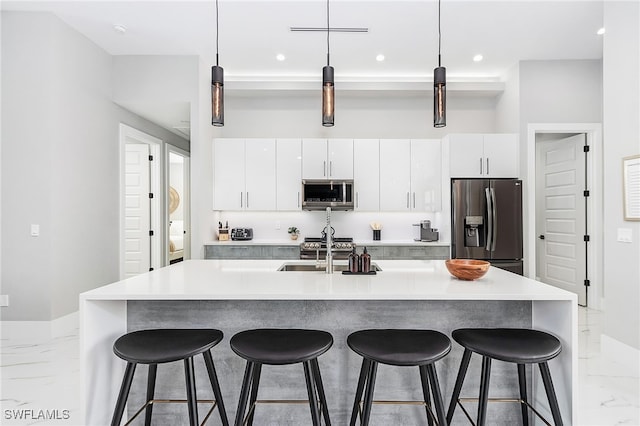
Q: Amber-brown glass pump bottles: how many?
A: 2